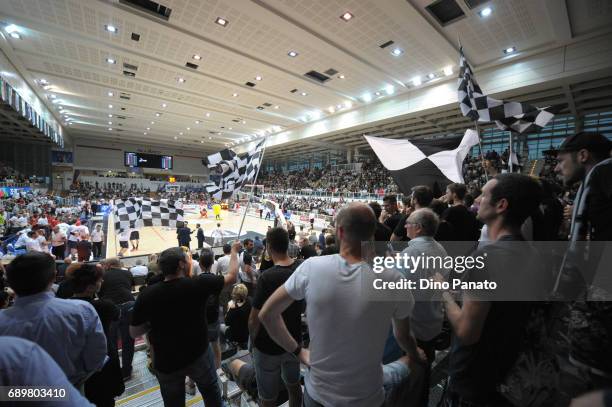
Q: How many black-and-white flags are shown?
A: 4